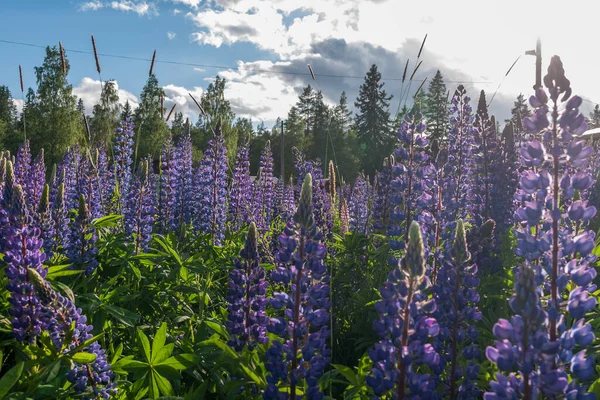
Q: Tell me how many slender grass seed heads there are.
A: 14